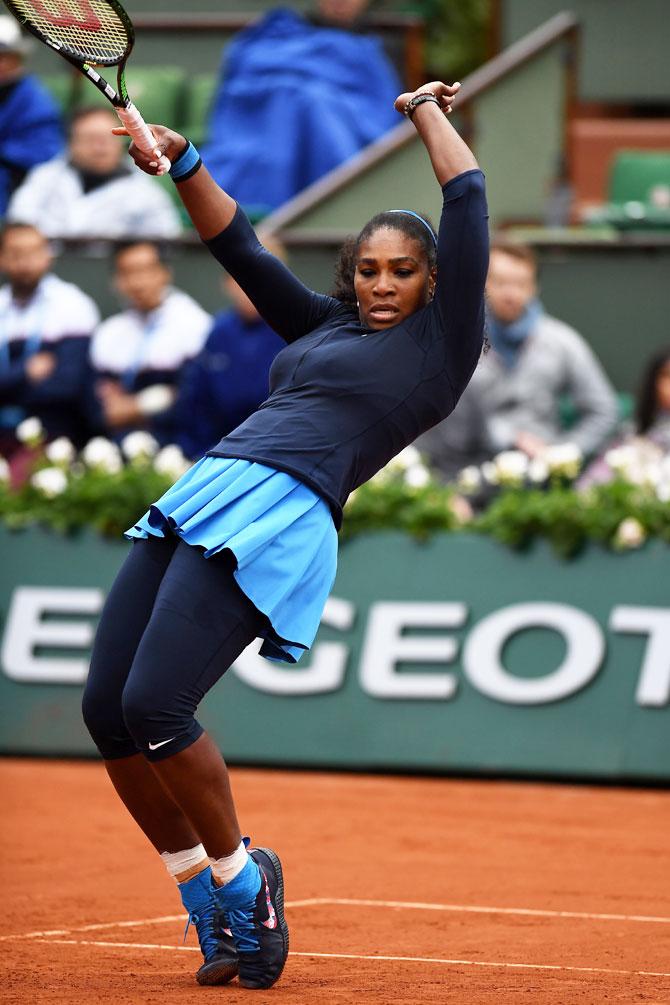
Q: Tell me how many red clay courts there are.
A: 1